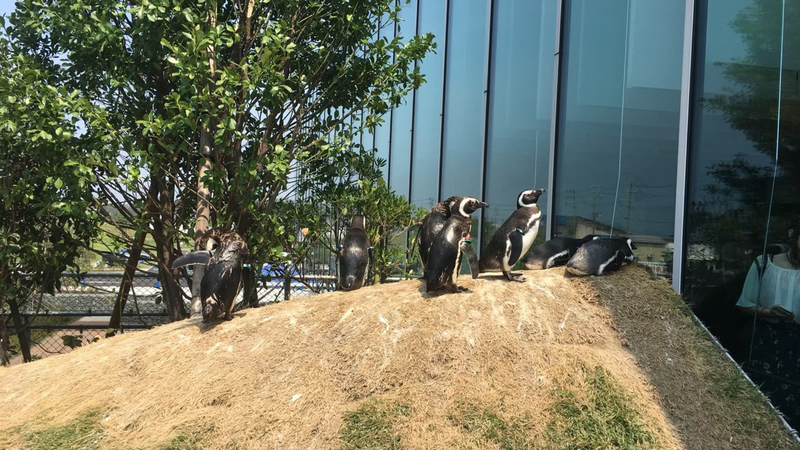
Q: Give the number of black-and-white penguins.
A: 7